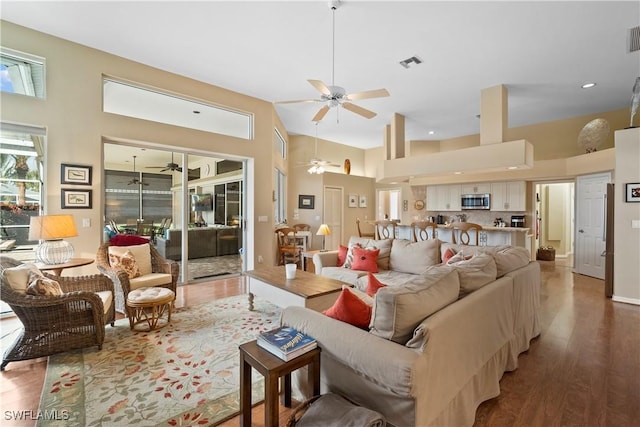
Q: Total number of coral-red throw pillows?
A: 5